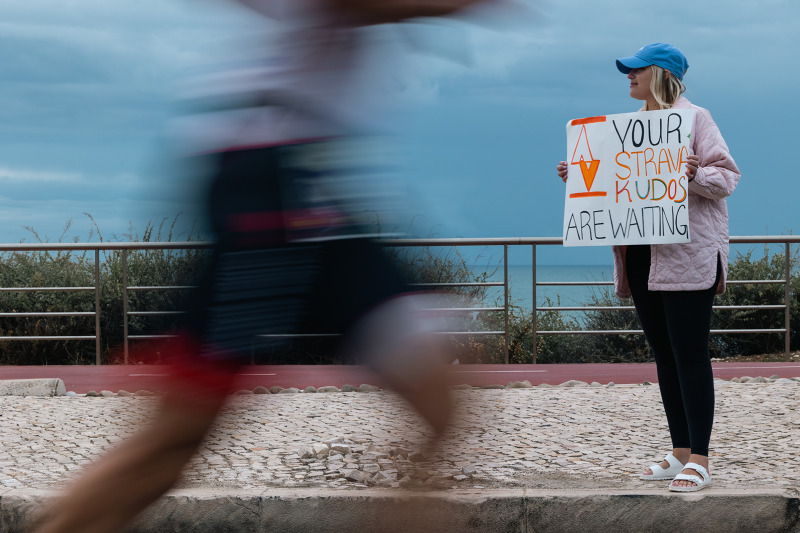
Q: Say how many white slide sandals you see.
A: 2